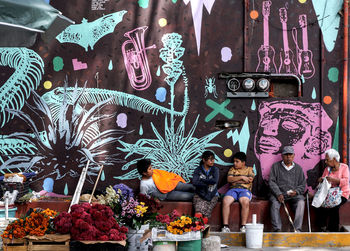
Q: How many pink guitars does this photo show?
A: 3